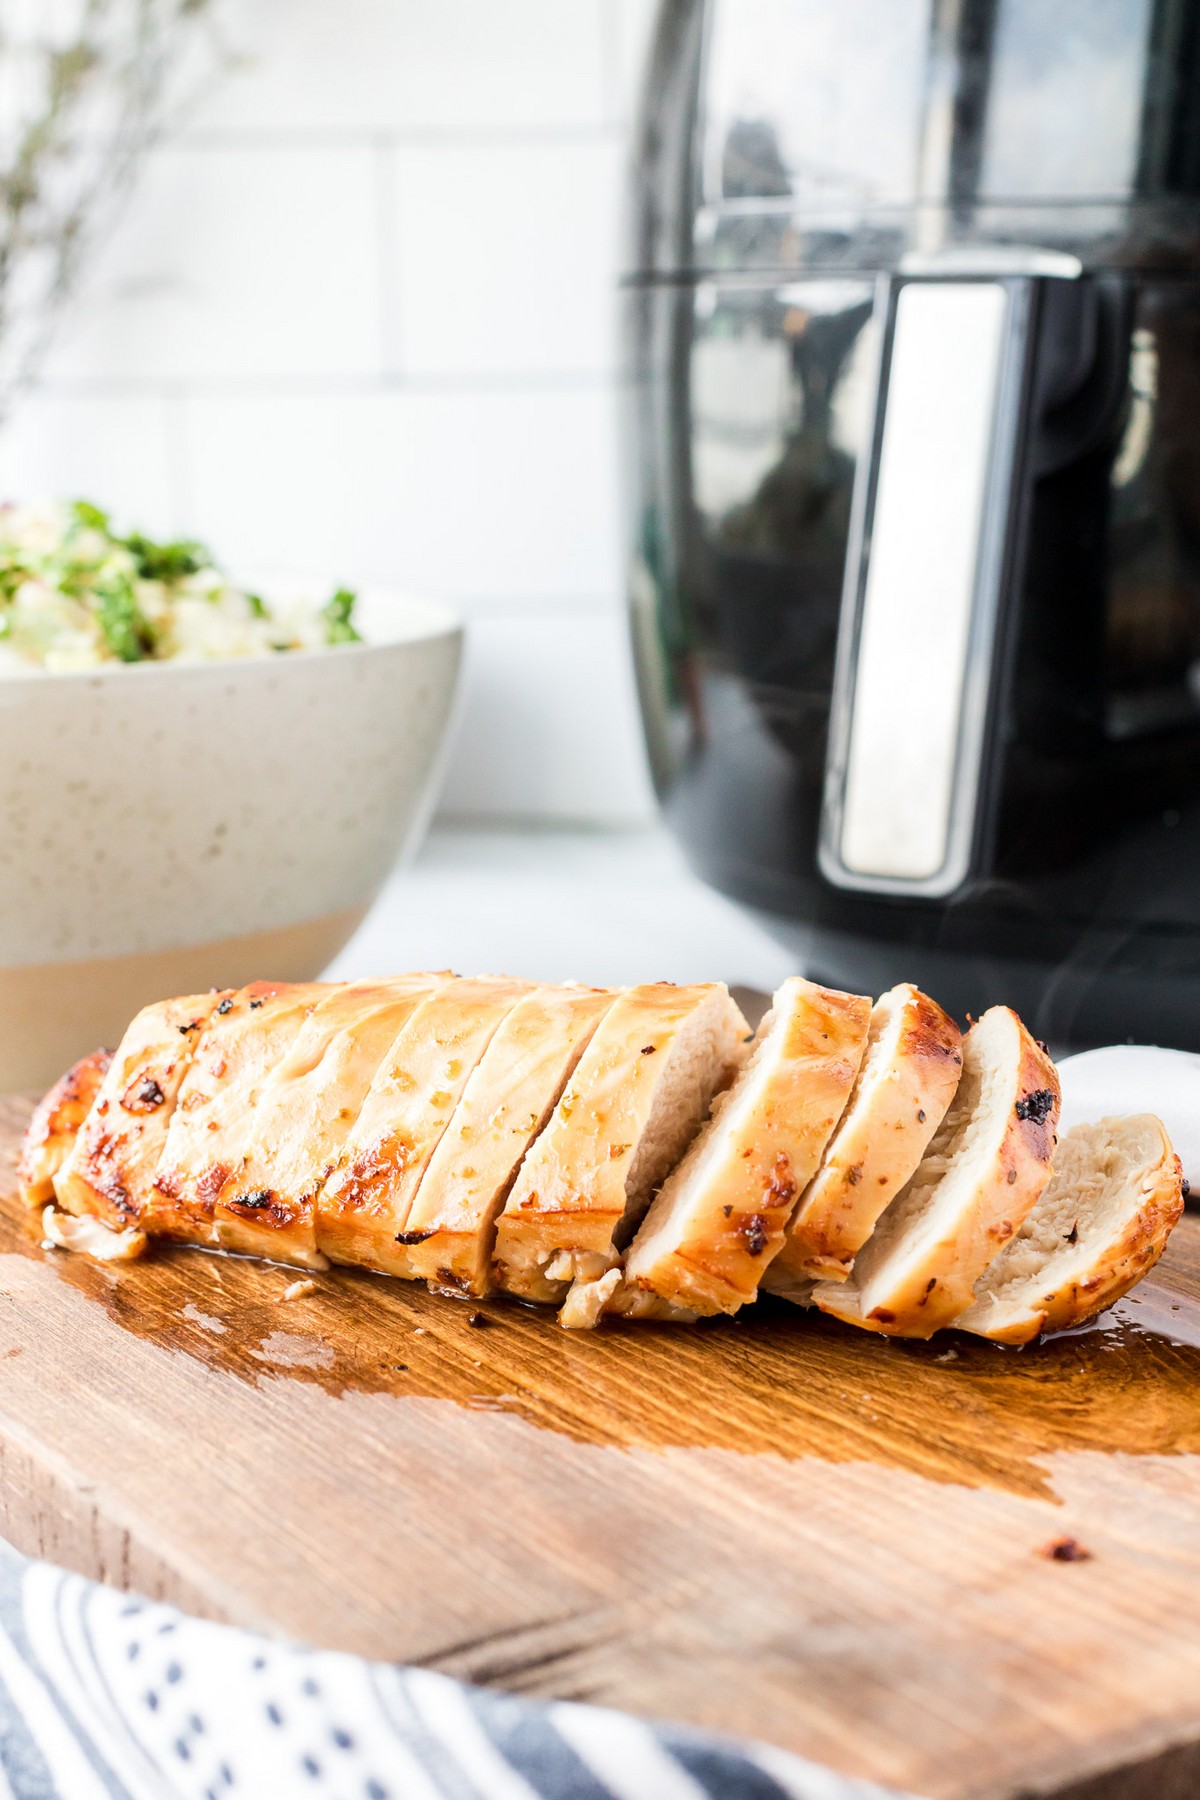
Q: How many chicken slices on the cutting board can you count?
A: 11